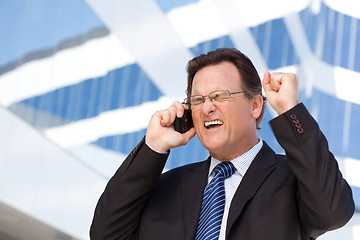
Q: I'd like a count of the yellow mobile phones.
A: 0